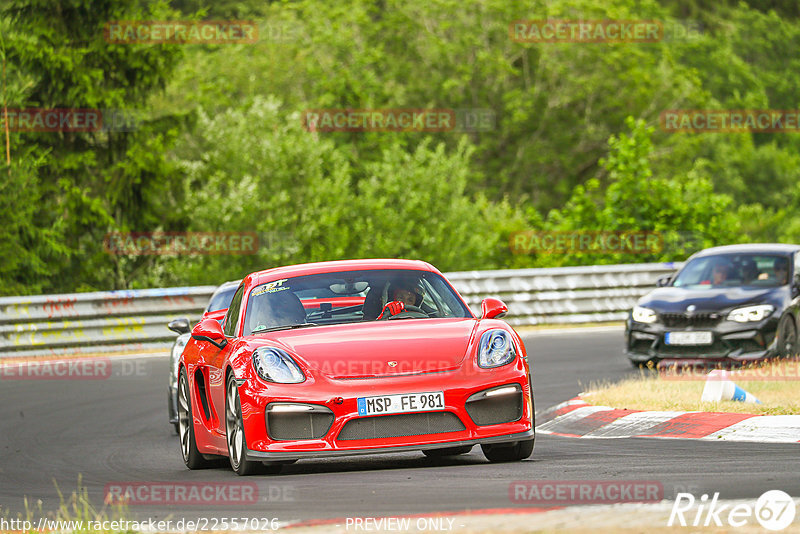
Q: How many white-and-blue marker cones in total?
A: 1